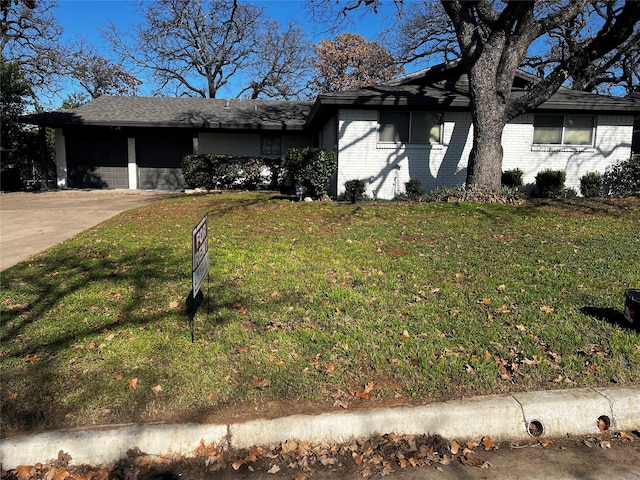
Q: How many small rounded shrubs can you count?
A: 5